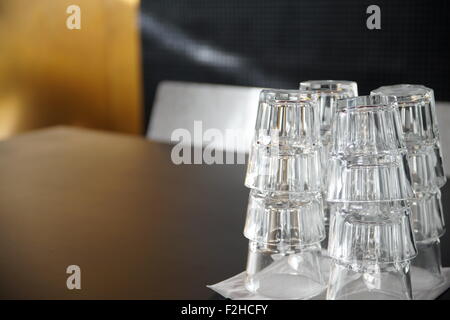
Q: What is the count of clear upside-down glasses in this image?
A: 12